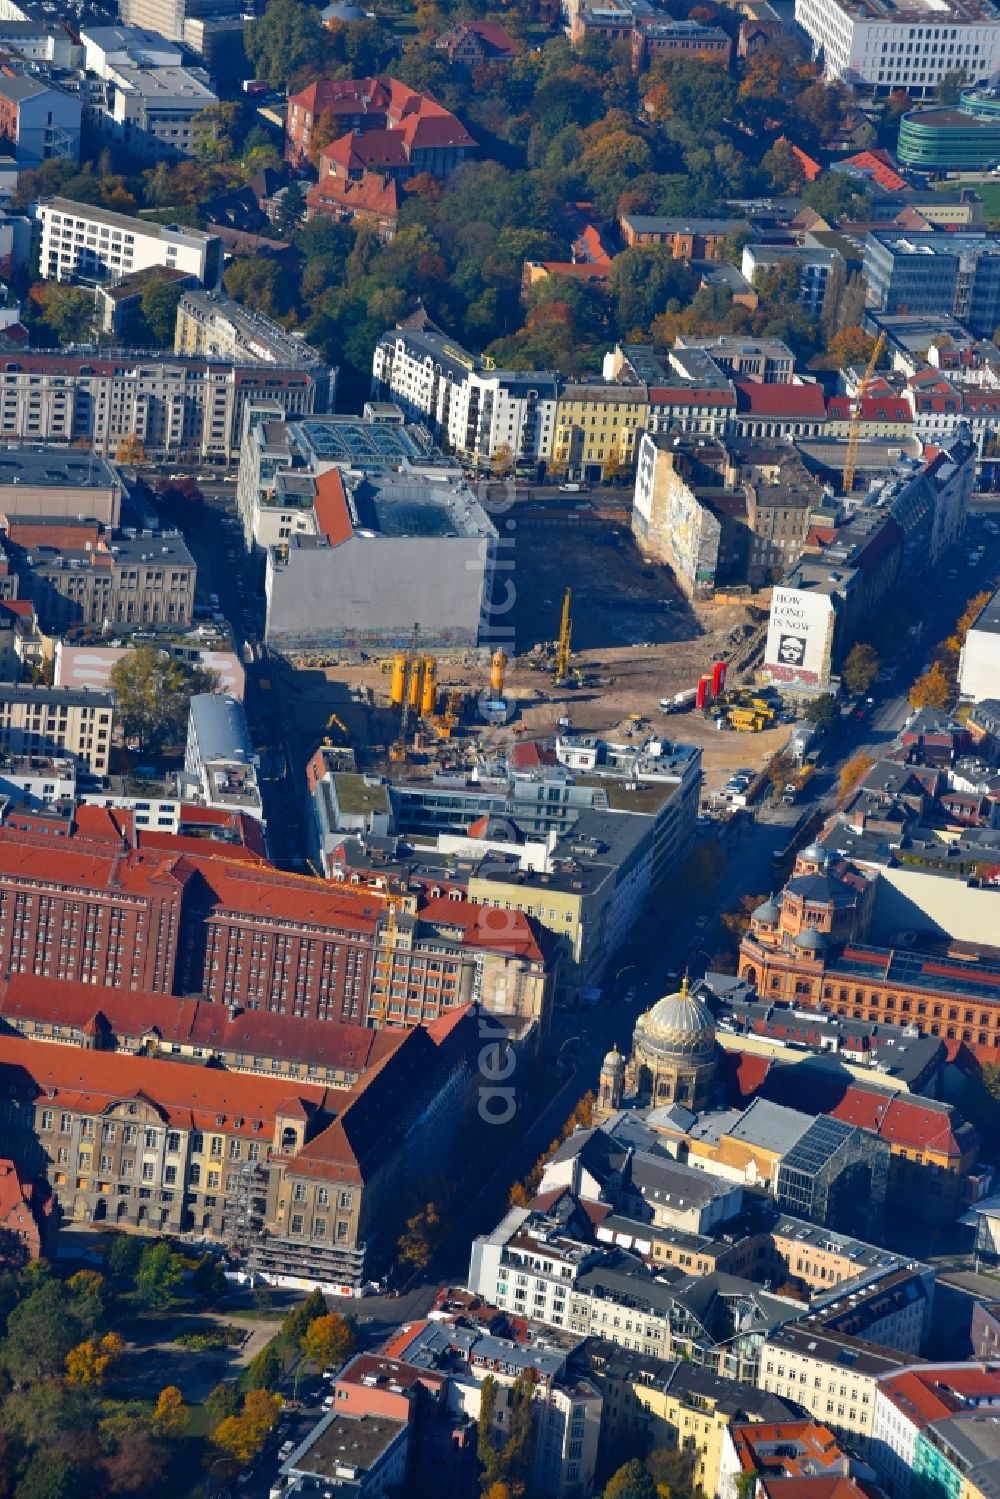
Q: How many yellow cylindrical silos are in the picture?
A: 4